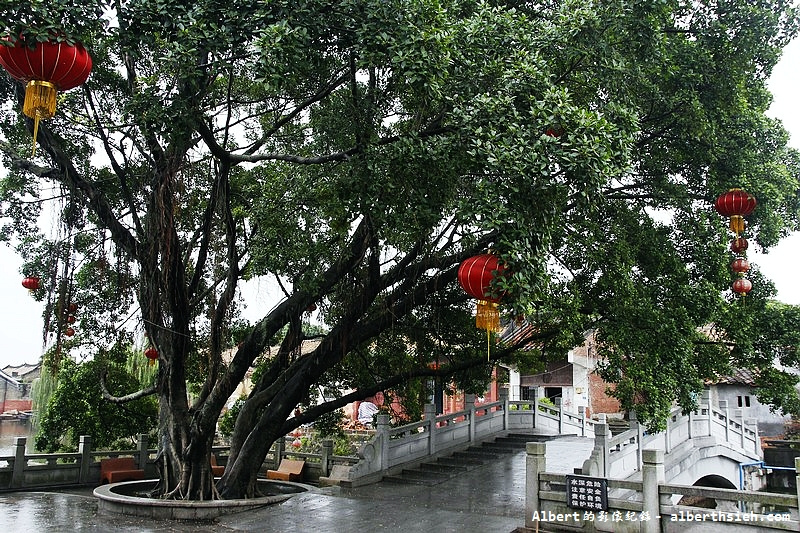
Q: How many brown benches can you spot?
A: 3